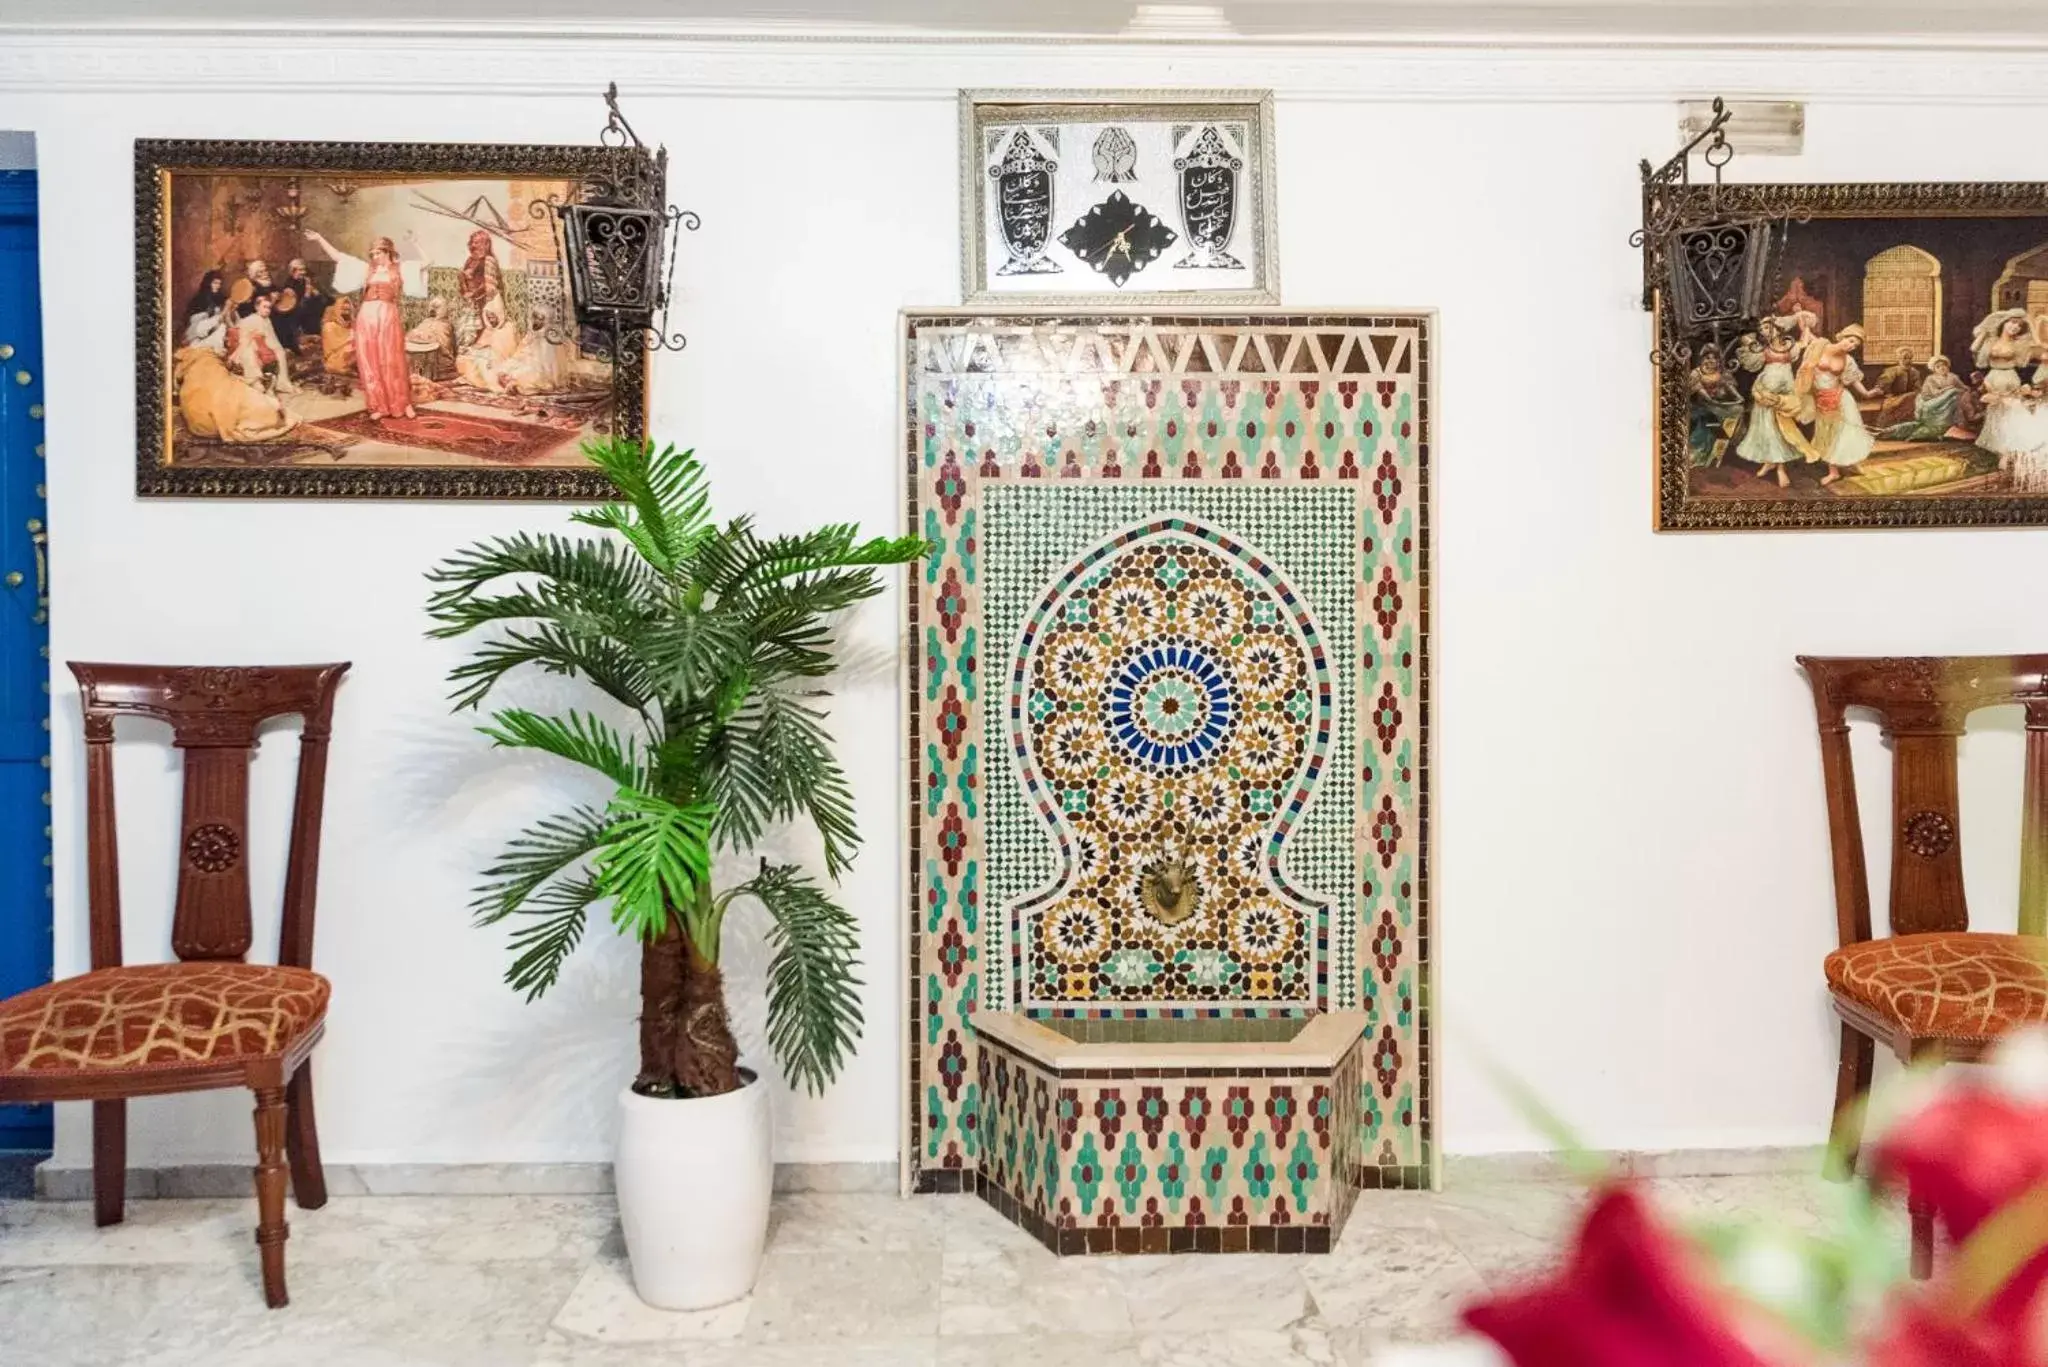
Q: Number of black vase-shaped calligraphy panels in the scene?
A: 2